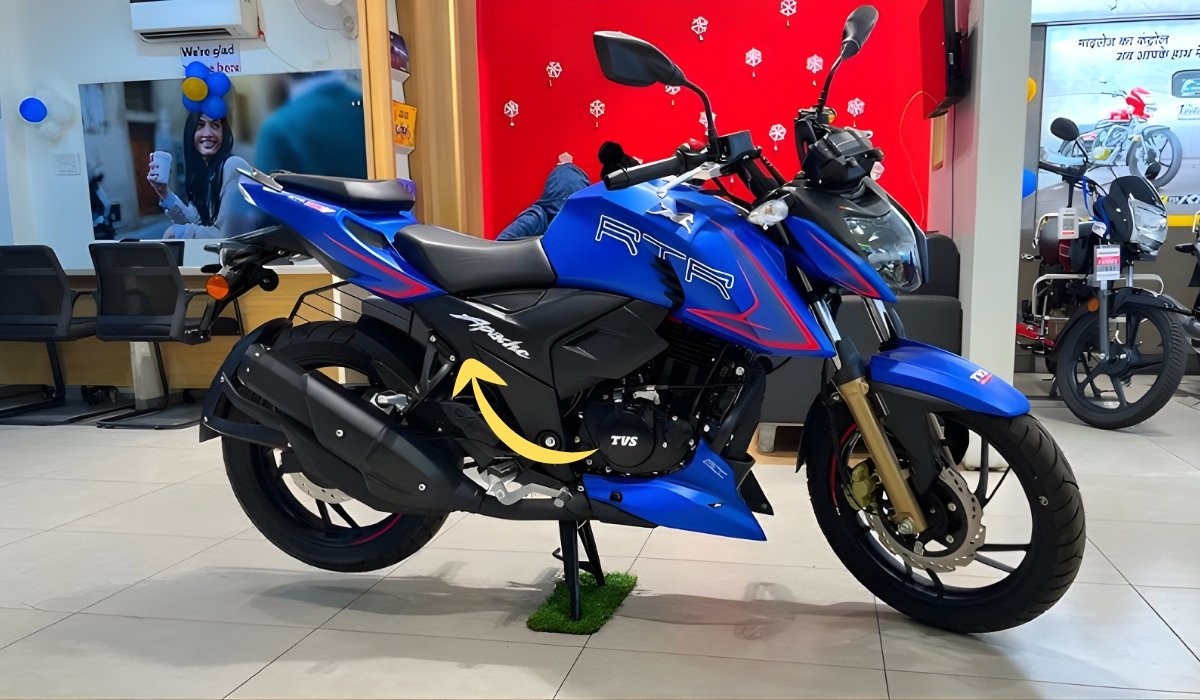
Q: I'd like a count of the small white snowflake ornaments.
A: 11